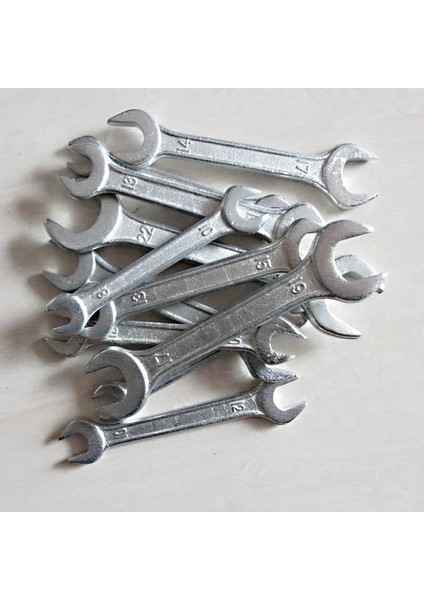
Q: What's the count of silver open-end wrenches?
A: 11